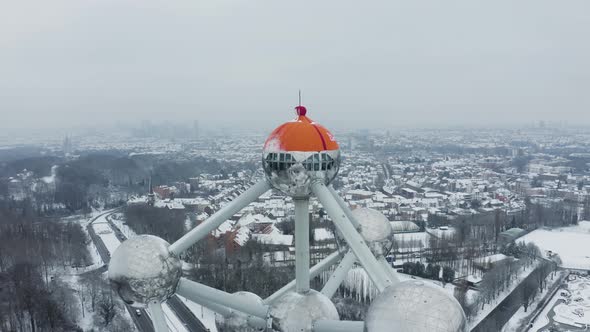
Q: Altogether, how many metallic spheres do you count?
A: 6